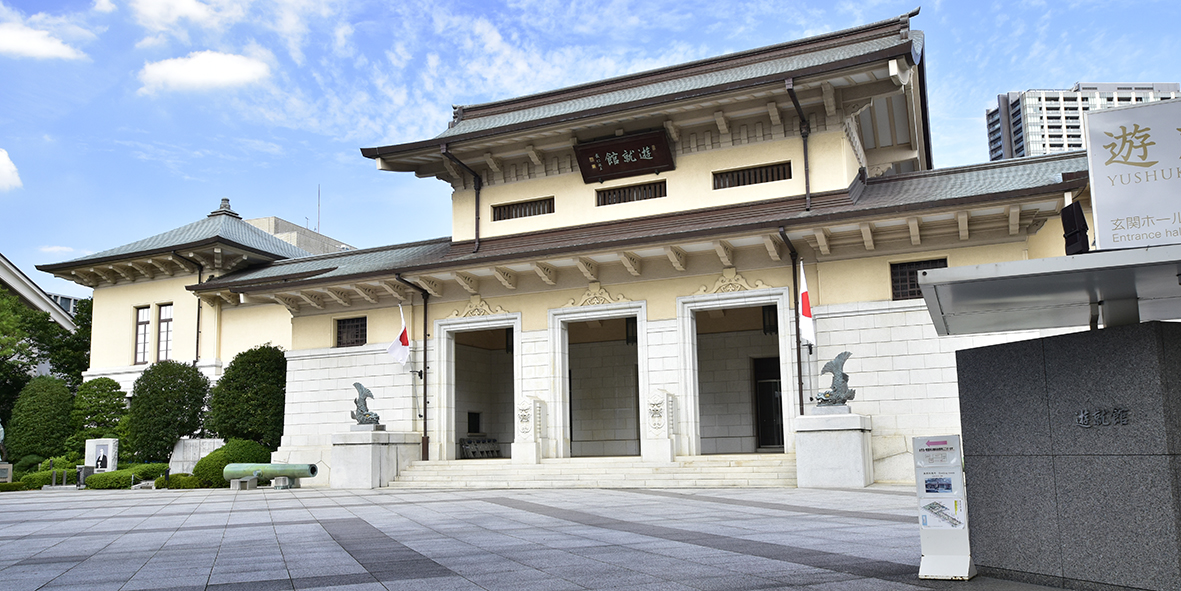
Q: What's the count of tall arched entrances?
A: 3